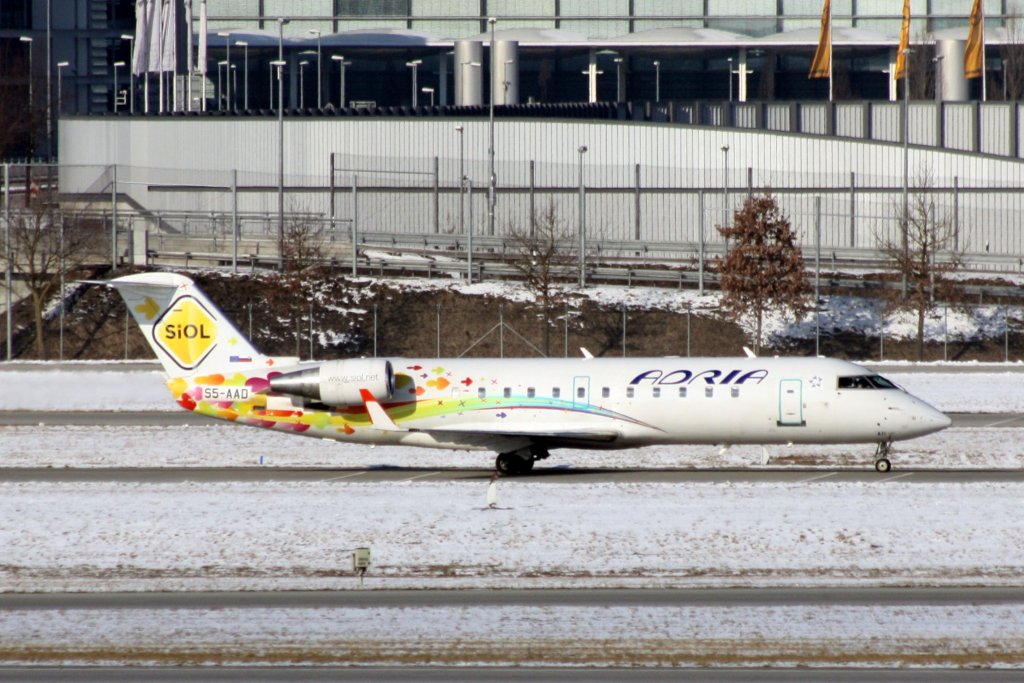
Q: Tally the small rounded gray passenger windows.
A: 11